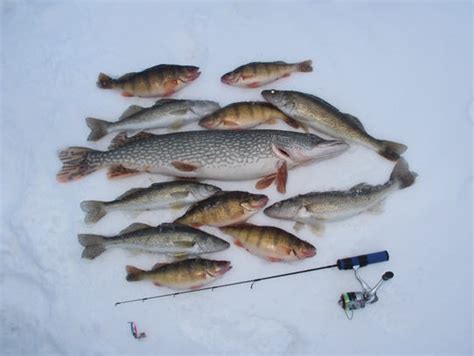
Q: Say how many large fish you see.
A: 1